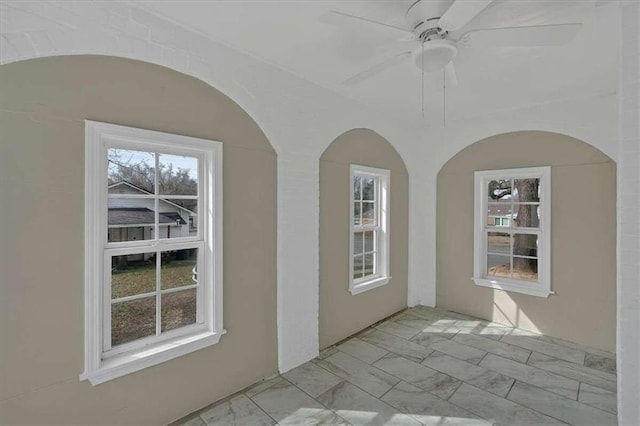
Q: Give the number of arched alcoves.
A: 3